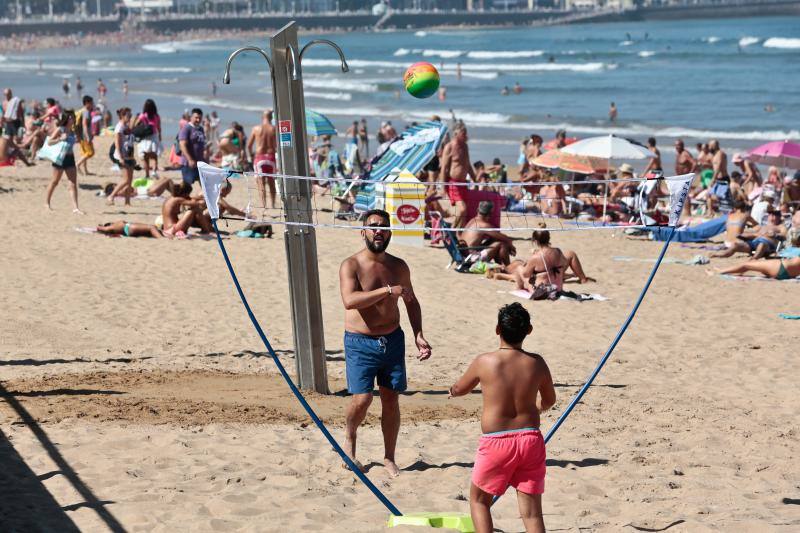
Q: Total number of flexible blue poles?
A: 2